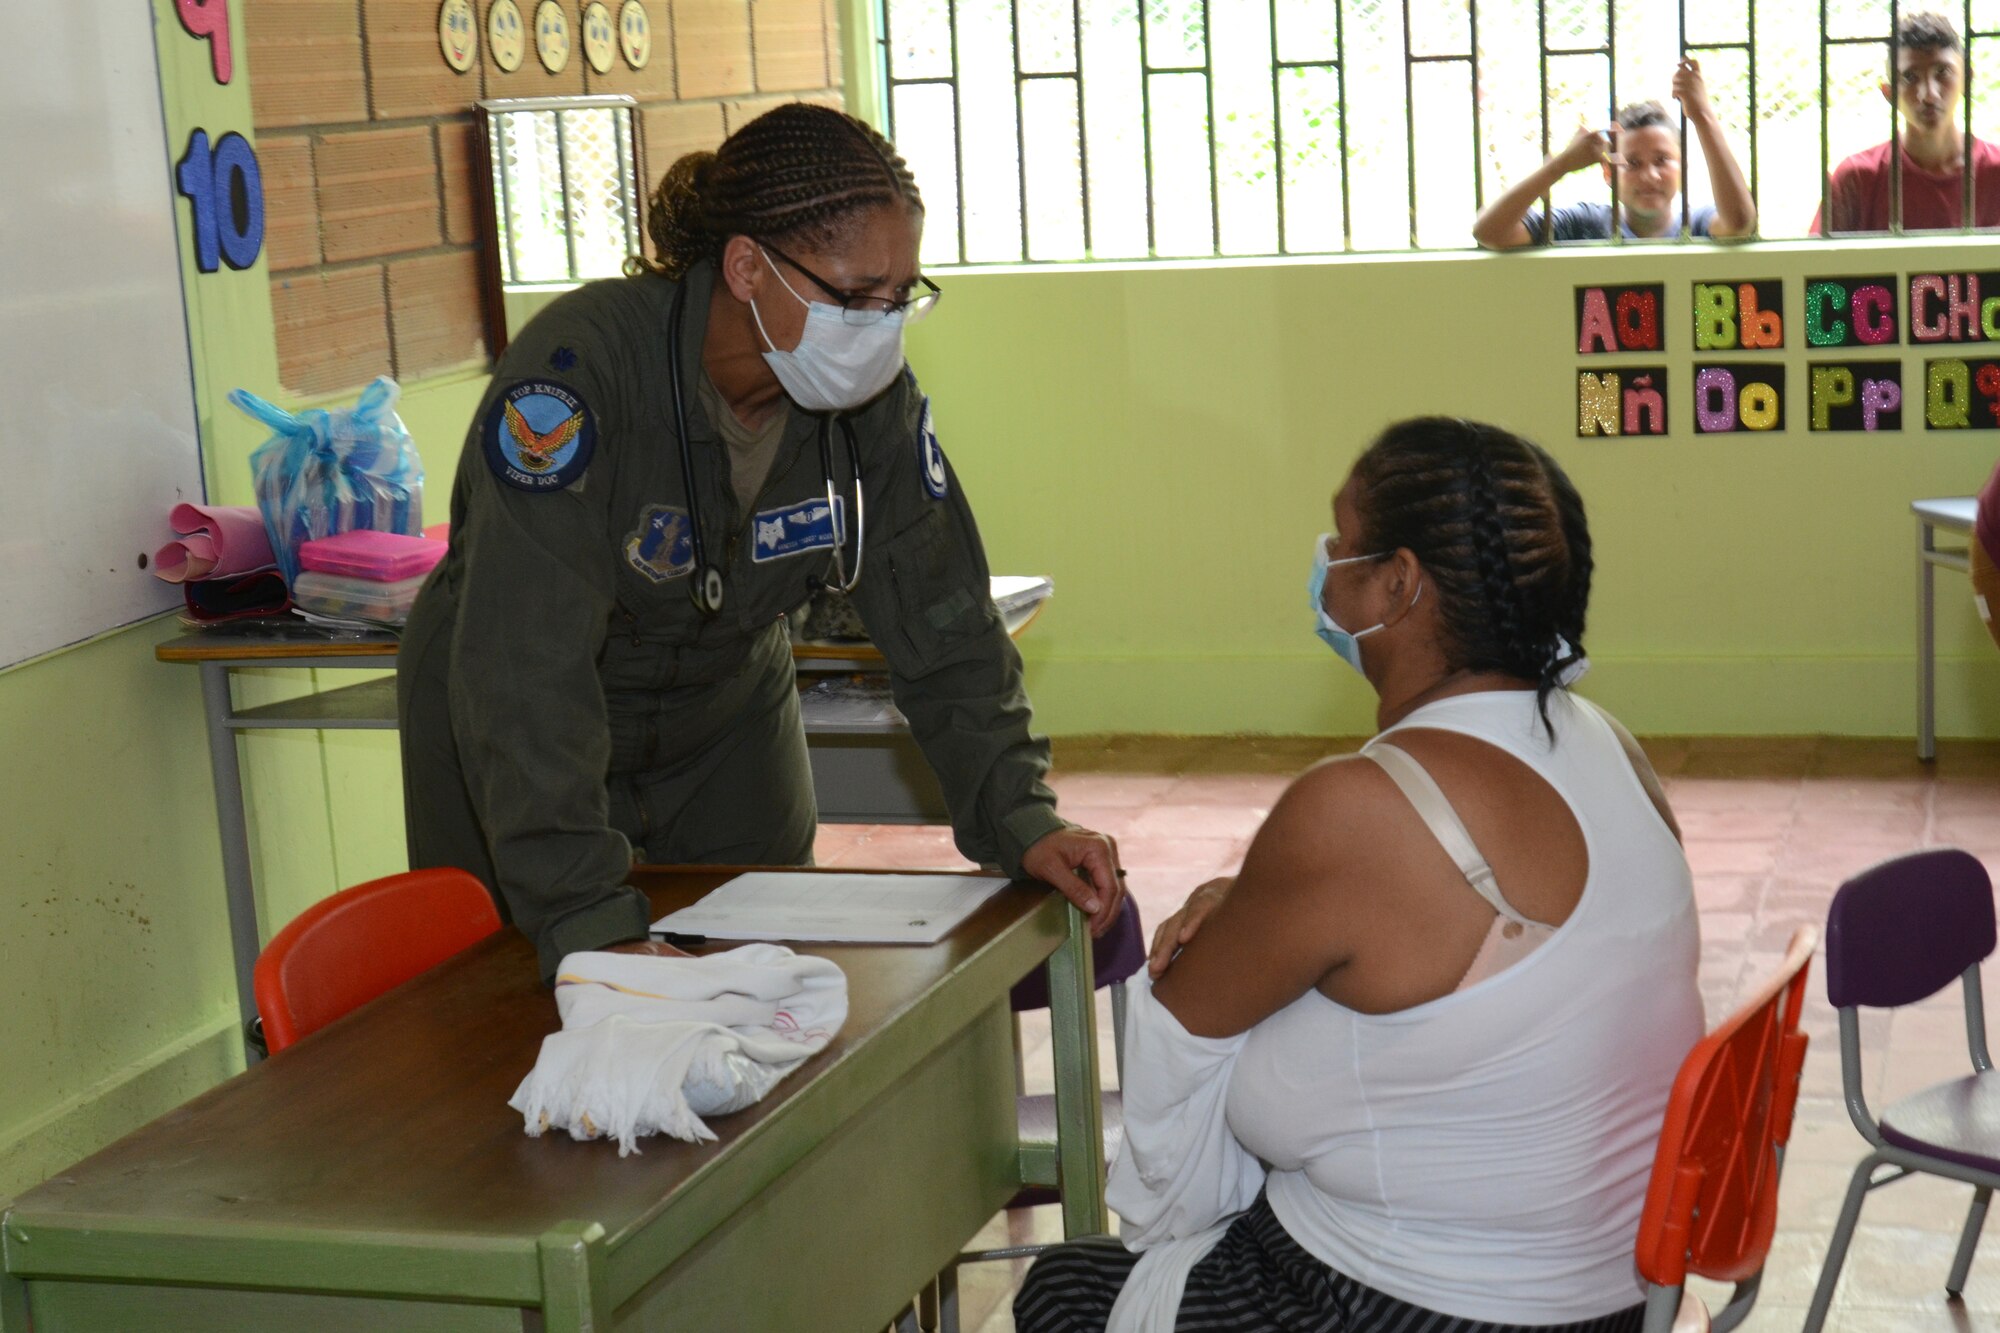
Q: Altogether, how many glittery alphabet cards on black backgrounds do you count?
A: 8